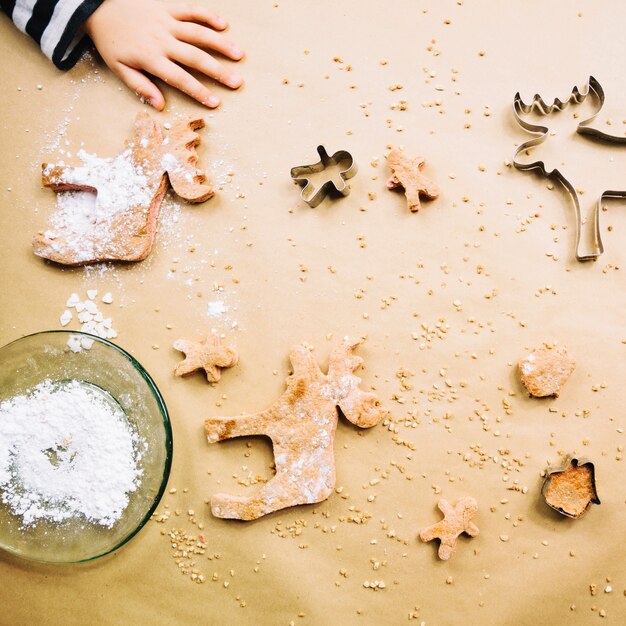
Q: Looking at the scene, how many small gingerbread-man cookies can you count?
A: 3